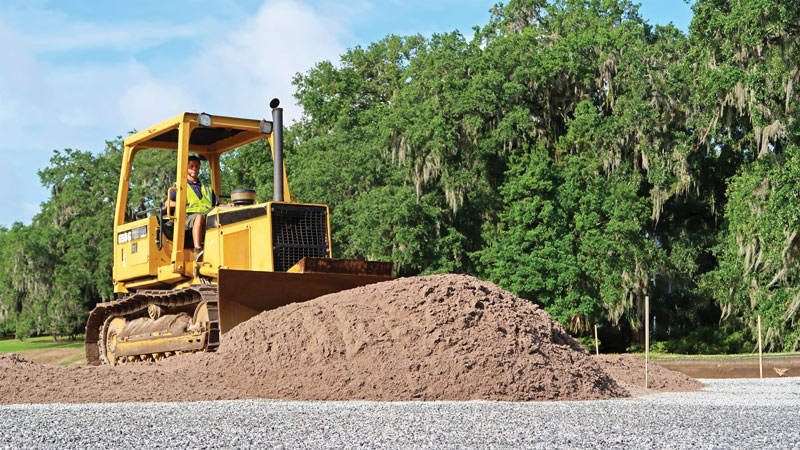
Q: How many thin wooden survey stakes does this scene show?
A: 3